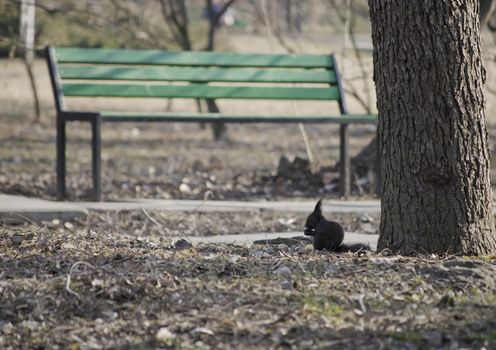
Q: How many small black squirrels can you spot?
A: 1